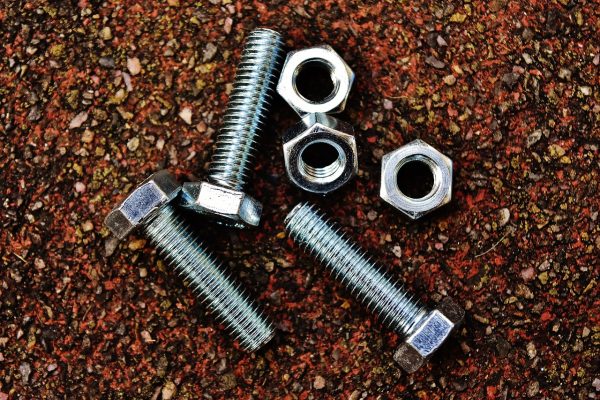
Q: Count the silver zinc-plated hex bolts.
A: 3